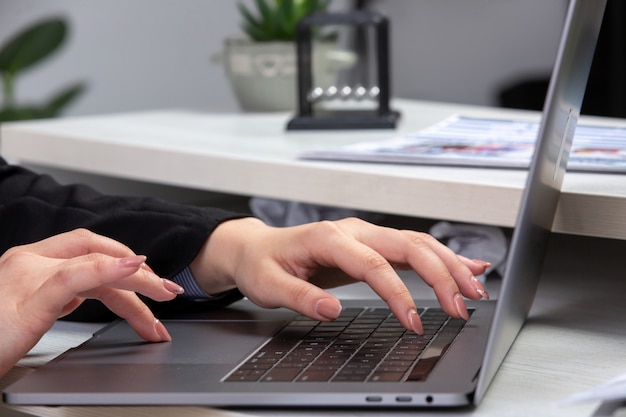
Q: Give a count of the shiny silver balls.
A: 5